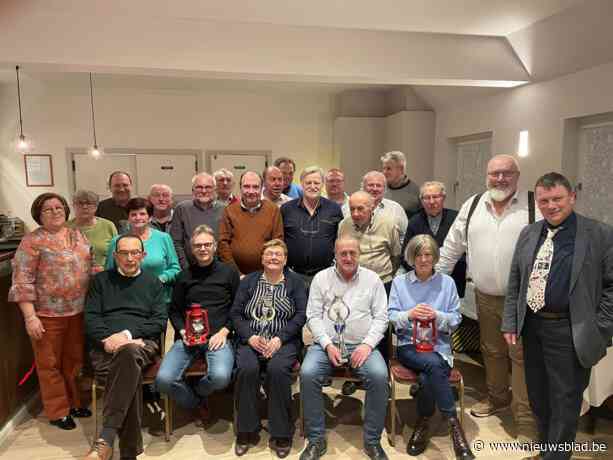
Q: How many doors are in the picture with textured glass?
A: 2